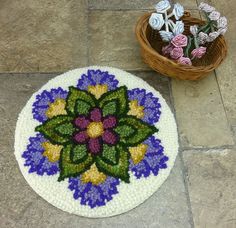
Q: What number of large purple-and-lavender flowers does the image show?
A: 6